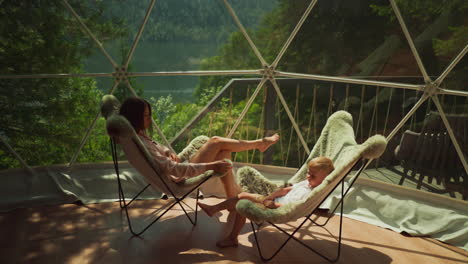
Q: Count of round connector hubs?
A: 3